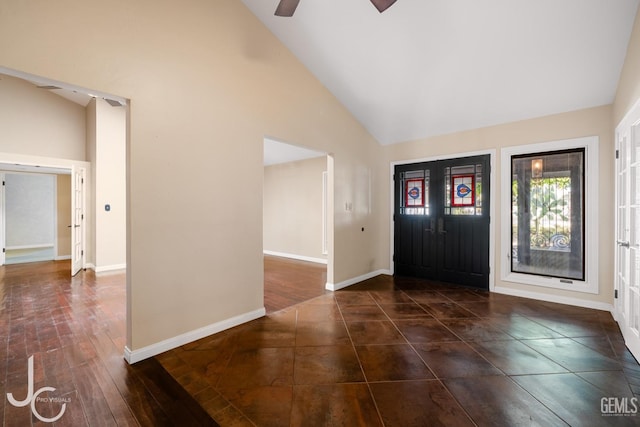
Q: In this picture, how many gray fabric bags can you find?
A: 0